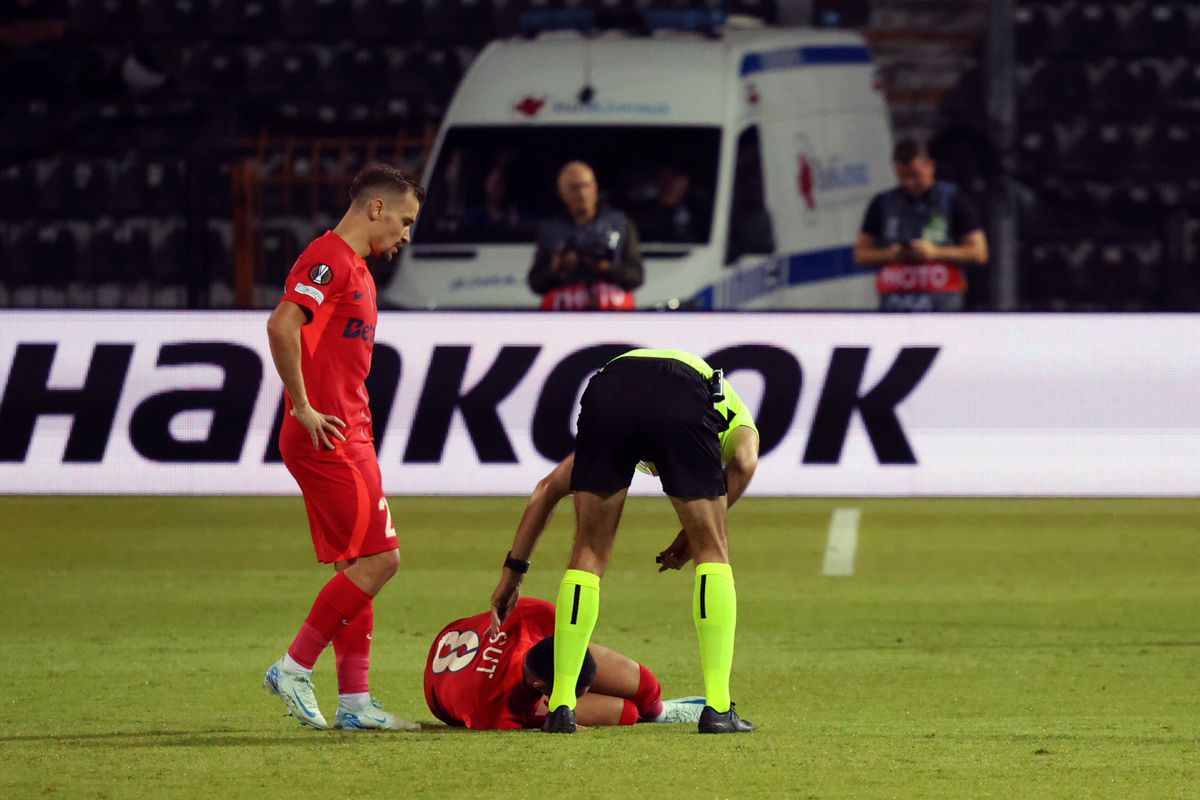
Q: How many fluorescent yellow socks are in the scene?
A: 2